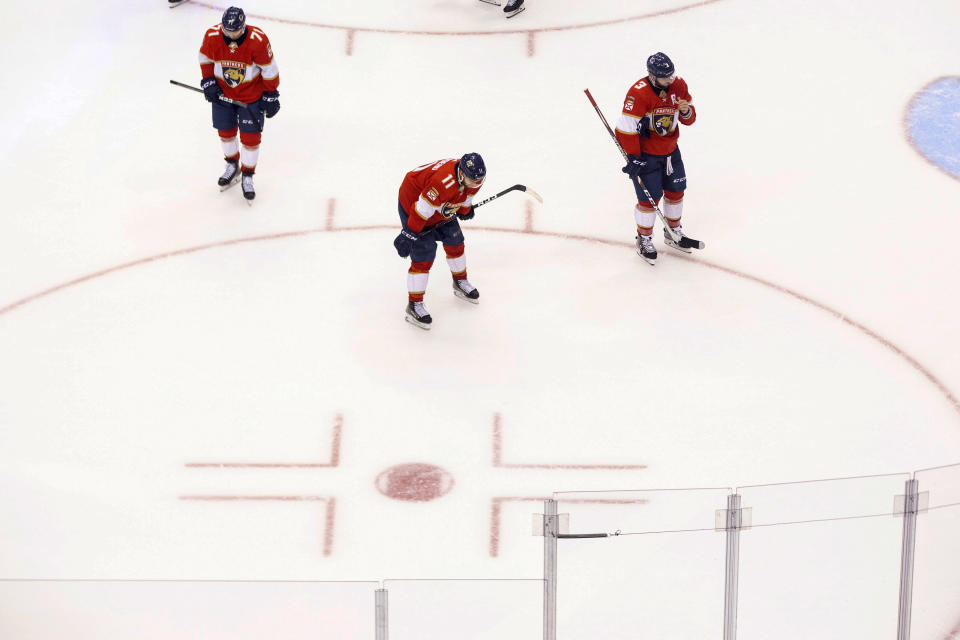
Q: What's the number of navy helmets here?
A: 3